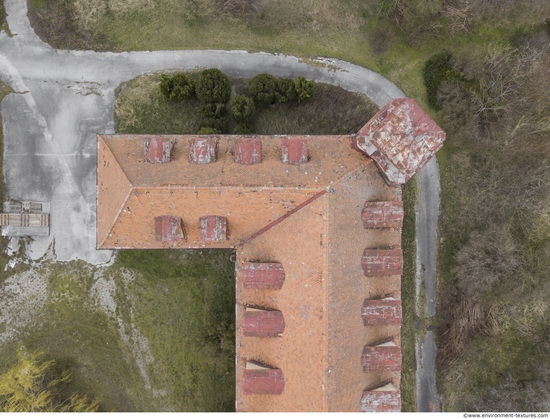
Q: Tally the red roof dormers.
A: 14